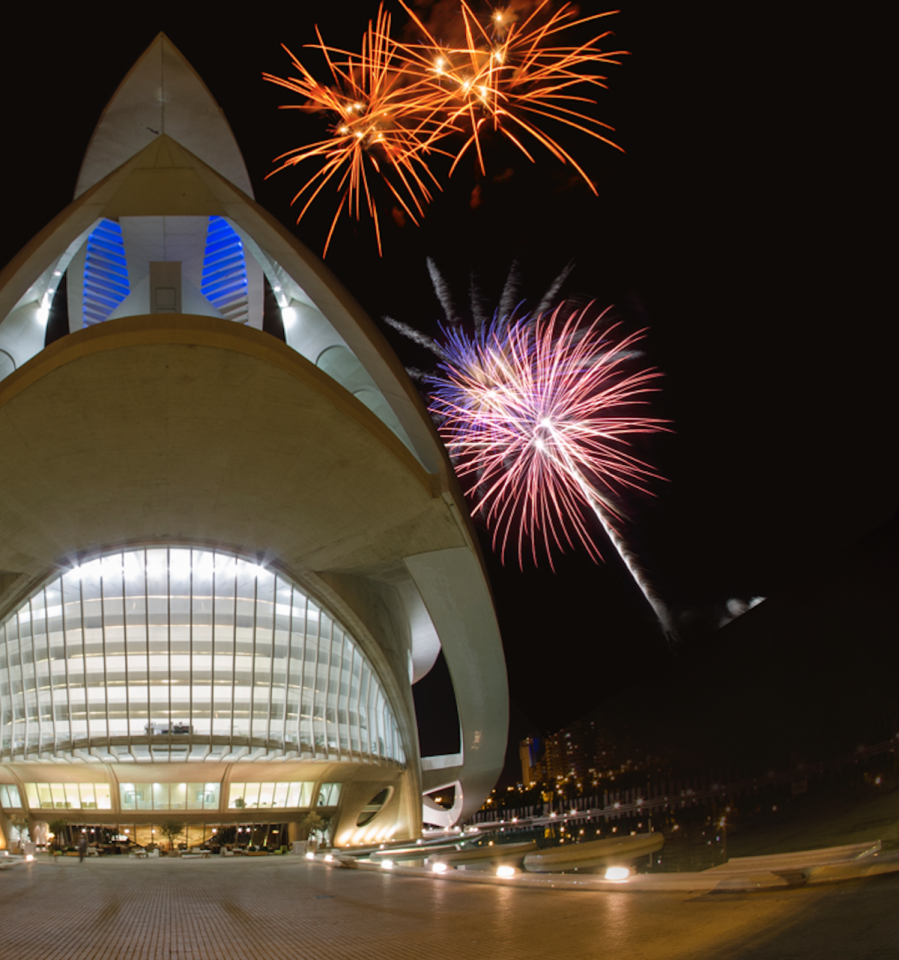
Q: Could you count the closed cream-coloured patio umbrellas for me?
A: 2